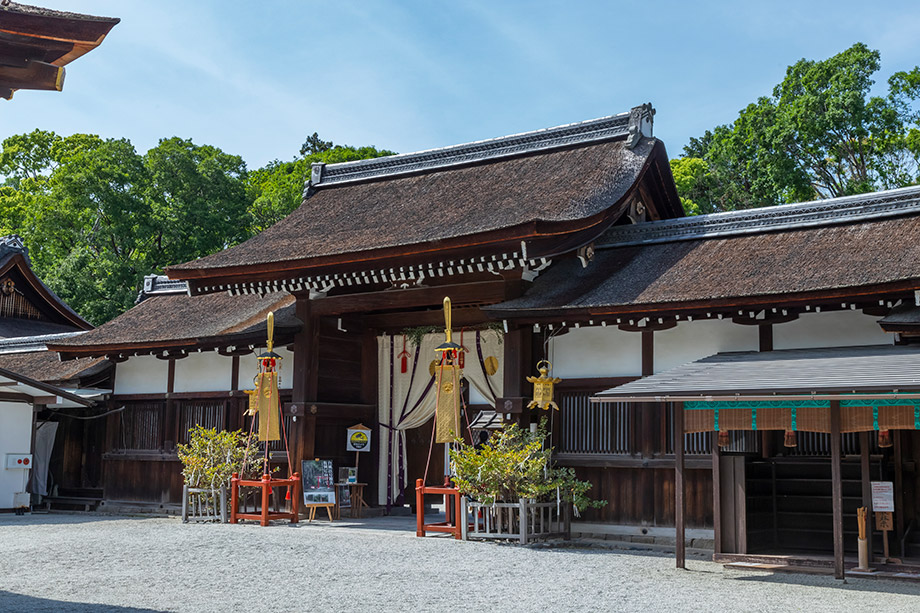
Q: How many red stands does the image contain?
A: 2